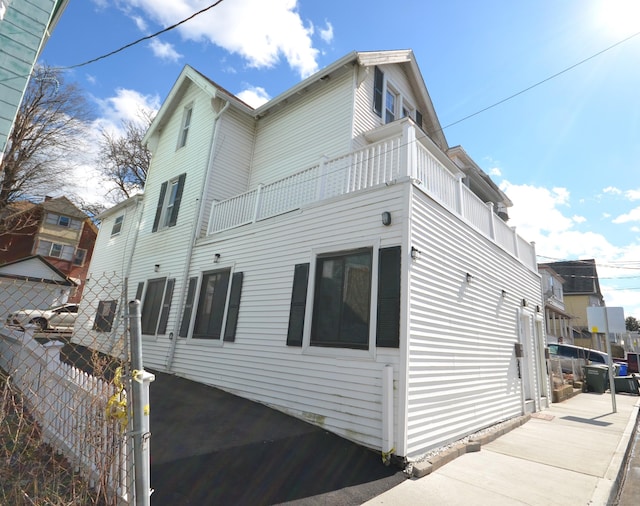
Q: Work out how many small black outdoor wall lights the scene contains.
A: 8